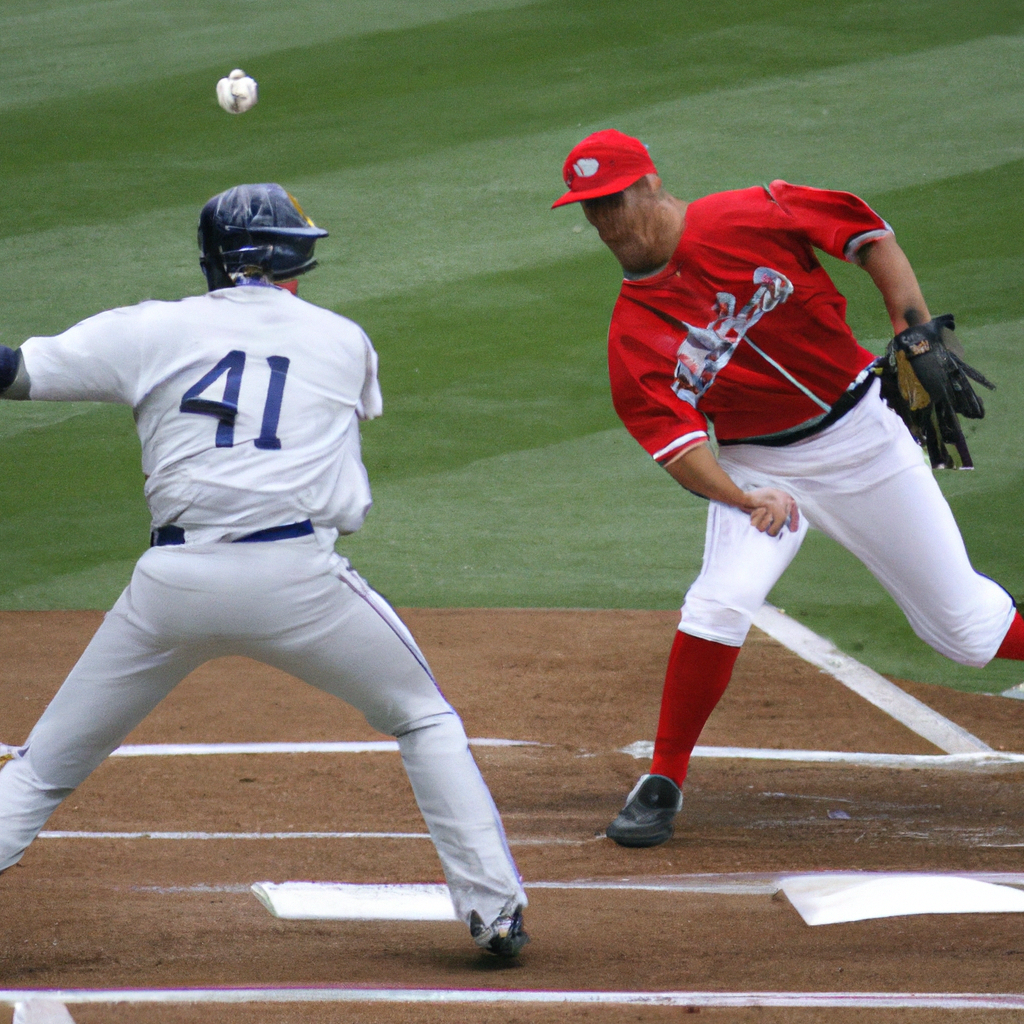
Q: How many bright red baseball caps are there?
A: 1